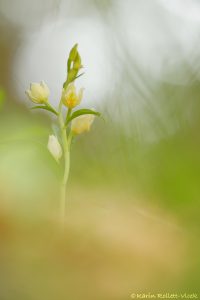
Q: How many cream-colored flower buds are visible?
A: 4